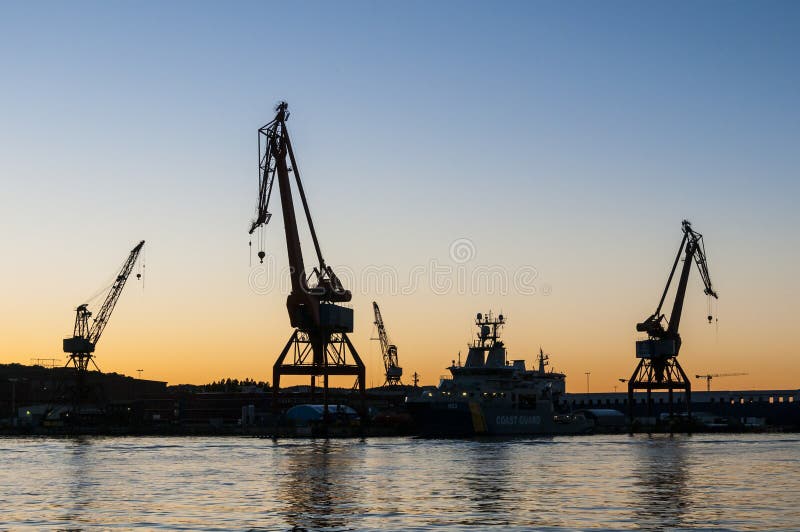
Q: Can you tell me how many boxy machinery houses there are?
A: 4